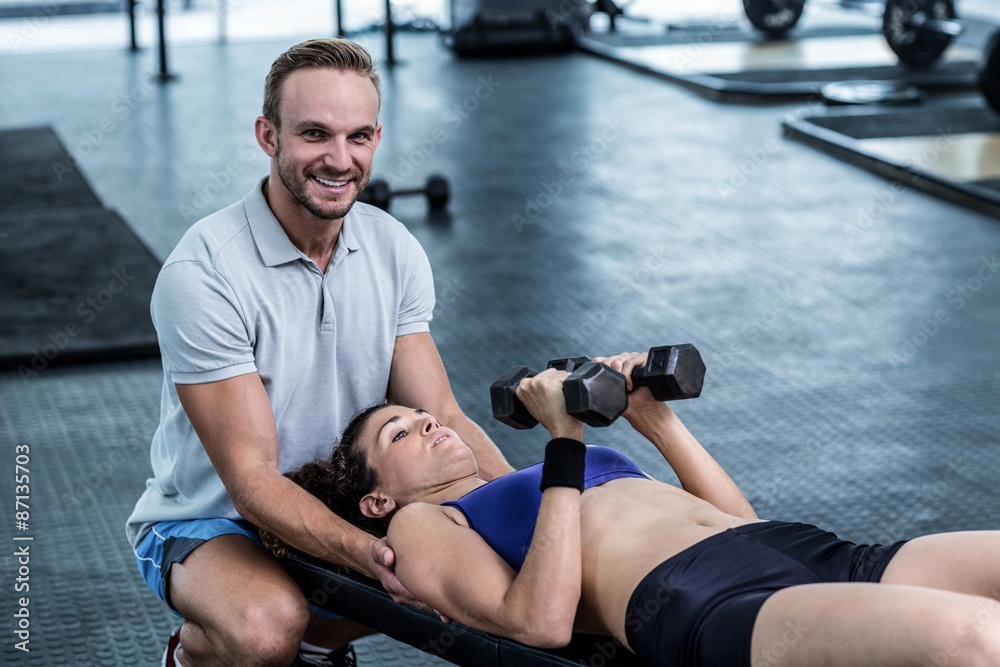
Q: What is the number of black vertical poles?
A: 4